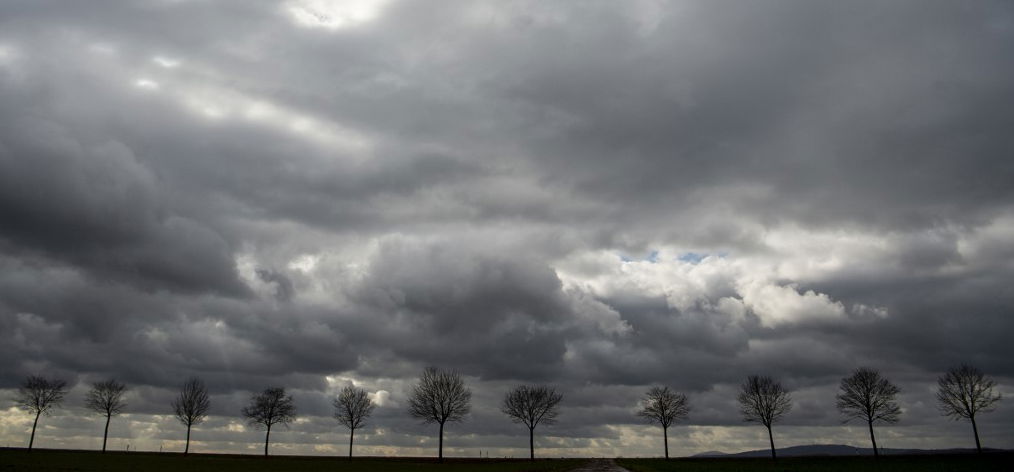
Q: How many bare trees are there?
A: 11